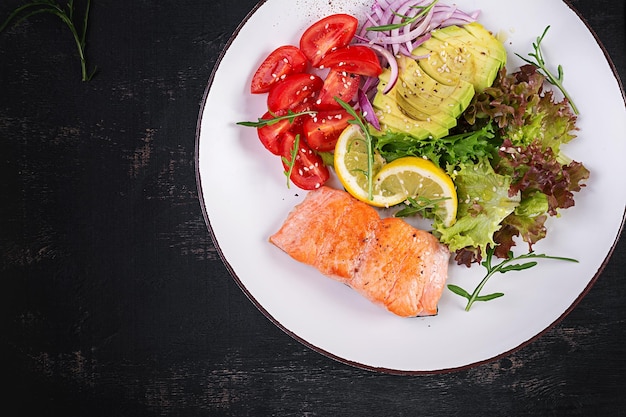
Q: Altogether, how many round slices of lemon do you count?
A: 2